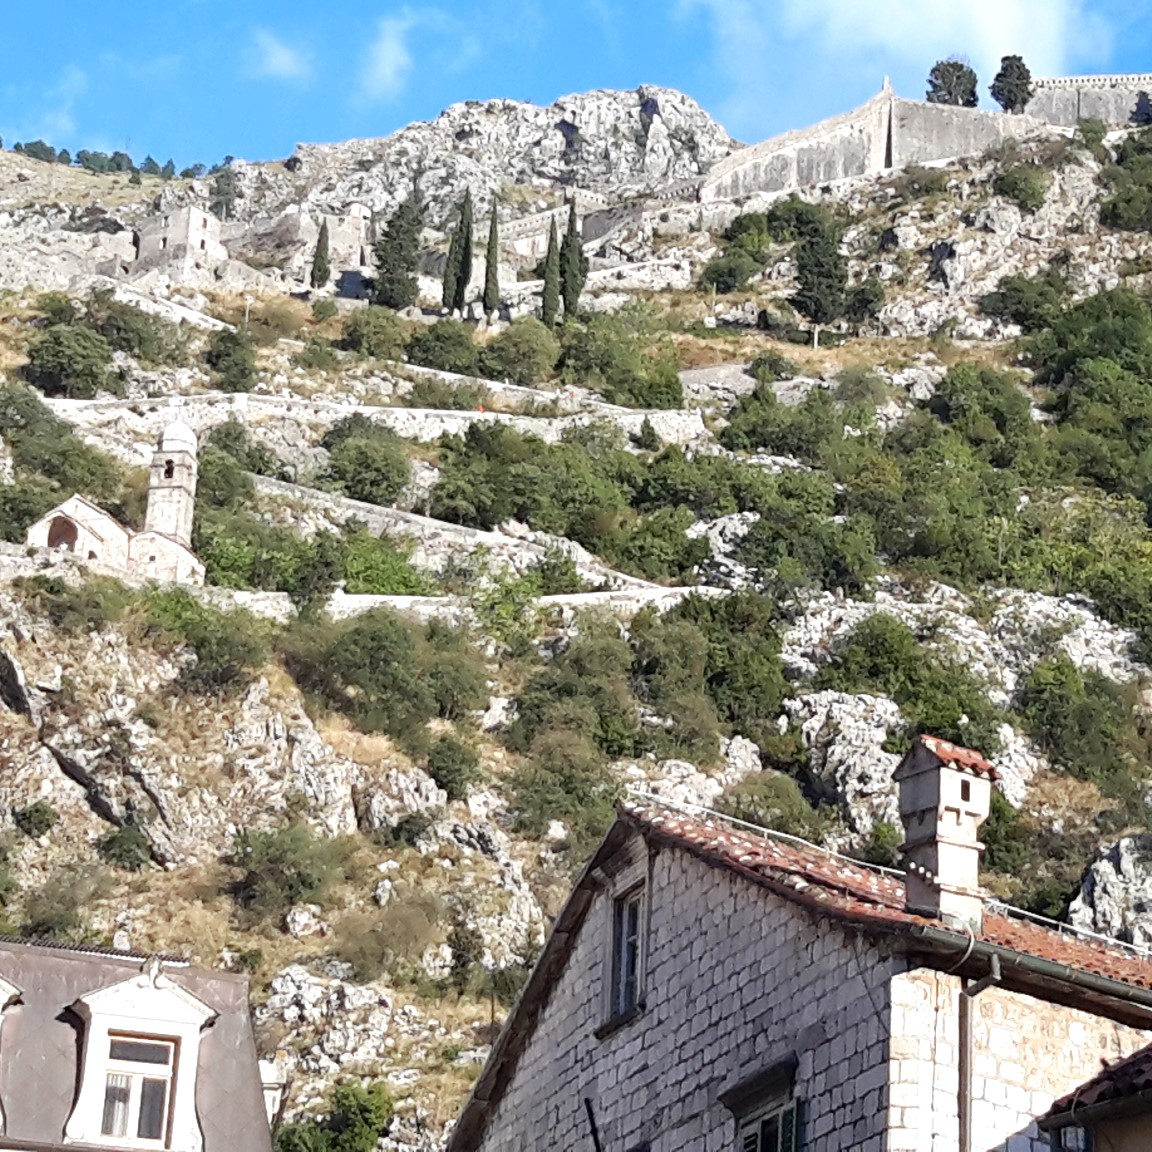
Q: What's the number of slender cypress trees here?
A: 6